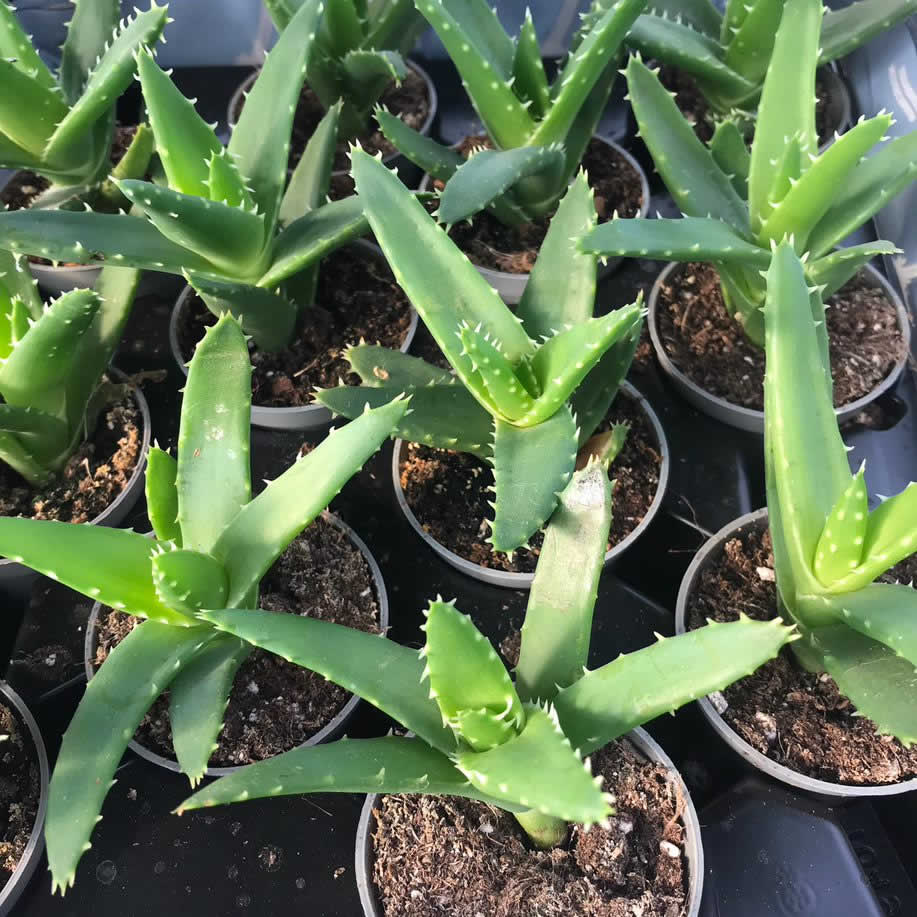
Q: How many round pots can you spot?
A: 12